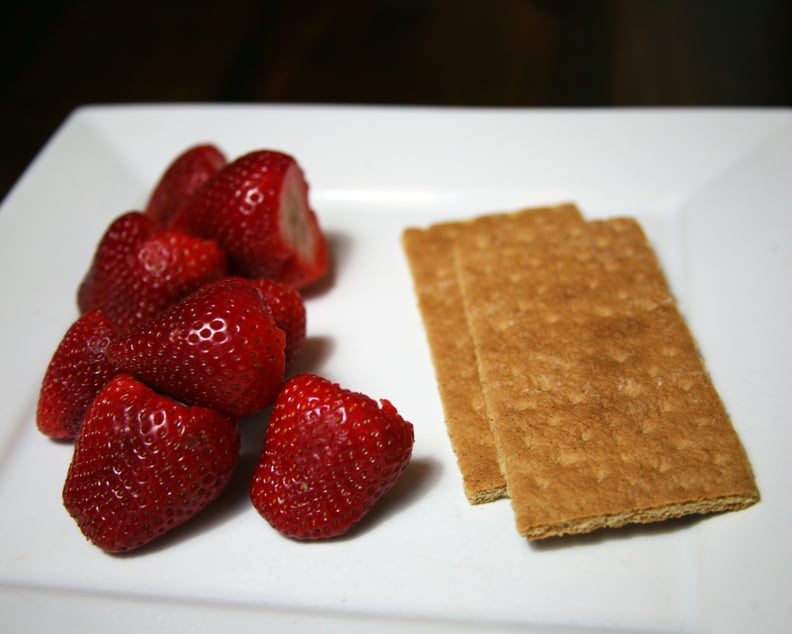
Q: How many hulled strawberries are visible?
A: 8